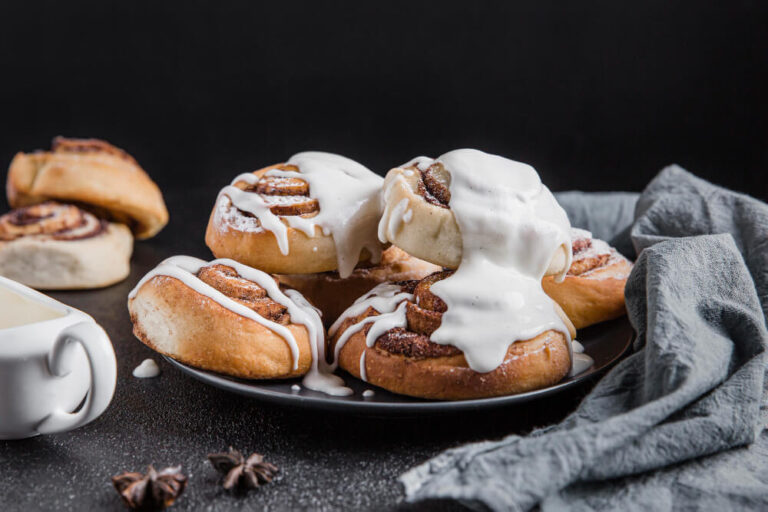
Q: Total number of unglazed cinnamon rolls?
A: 2